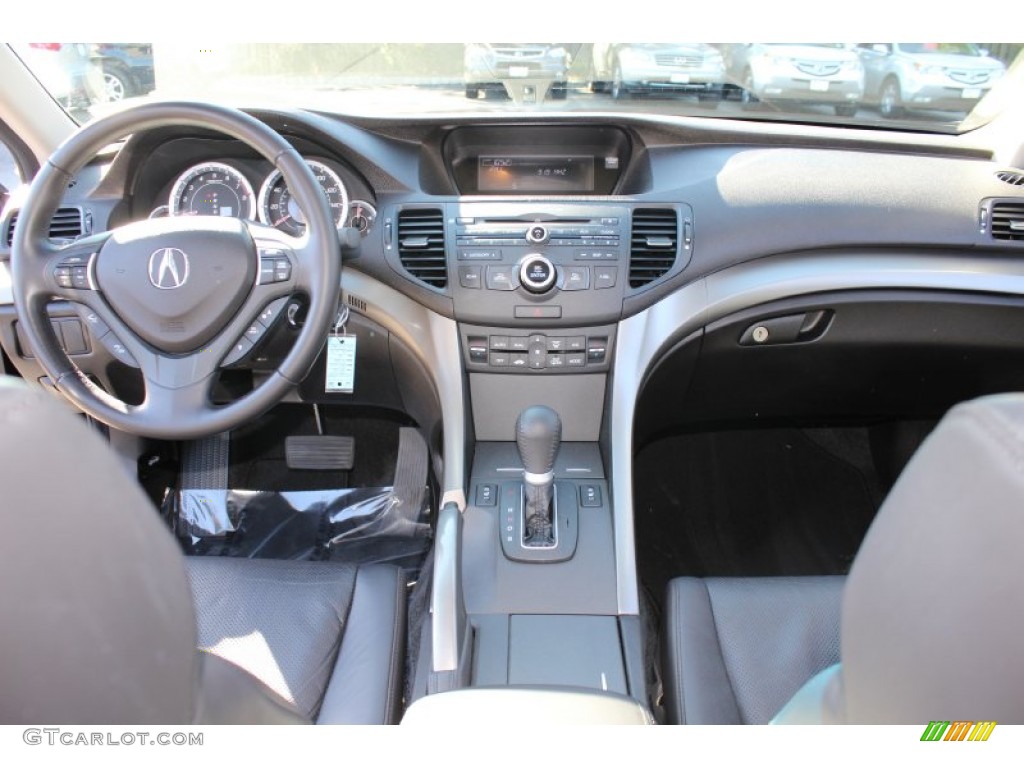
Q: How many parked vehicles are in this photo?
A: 6